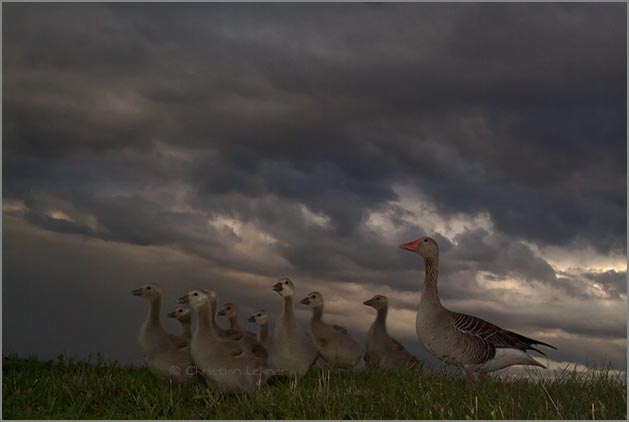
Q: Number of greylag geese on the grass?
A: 10